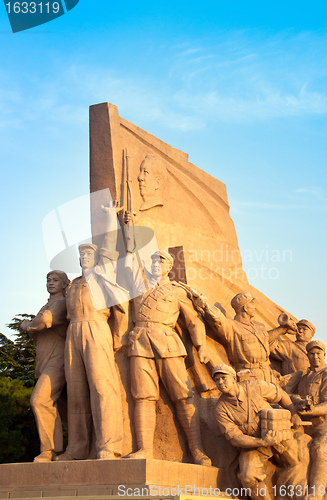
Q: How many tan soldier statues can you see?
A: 7